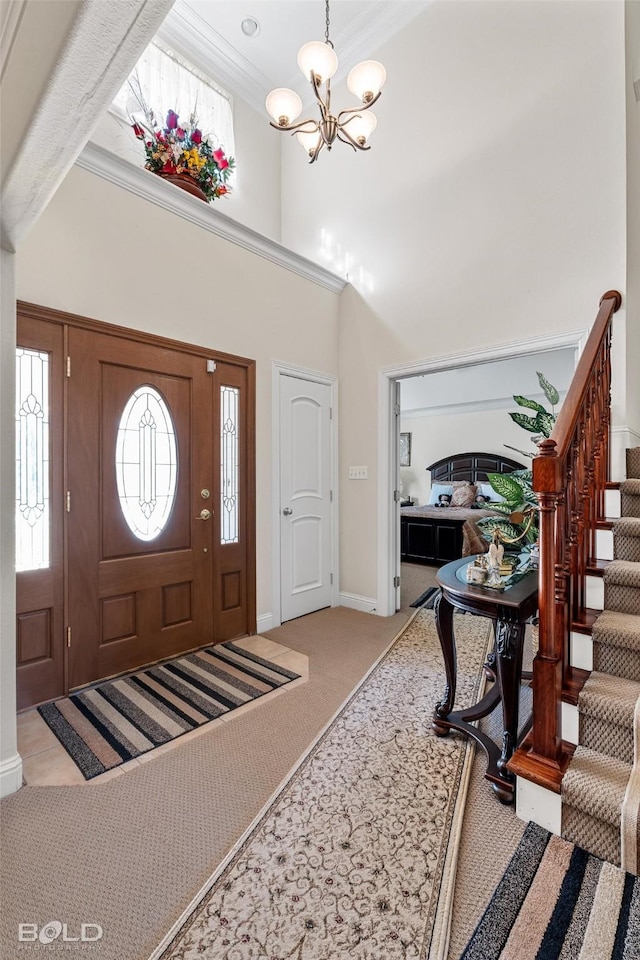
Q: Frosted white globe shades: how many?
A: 5